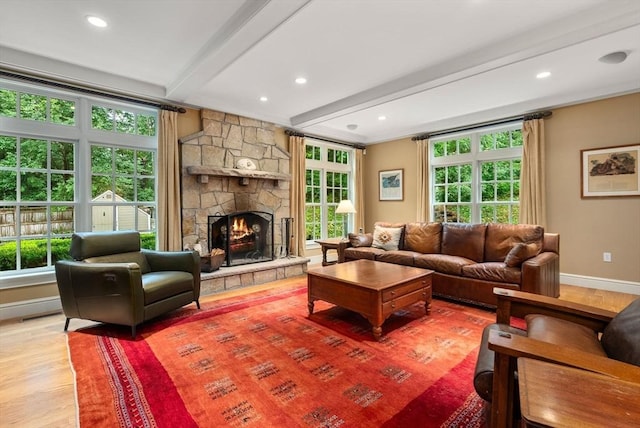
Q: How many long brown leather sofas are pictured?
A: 1